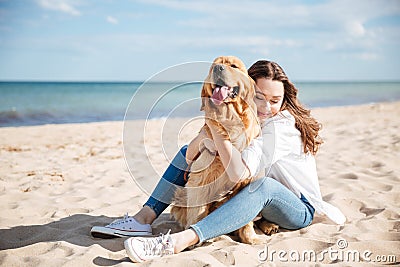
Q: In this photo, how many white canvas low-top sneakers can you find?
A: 2